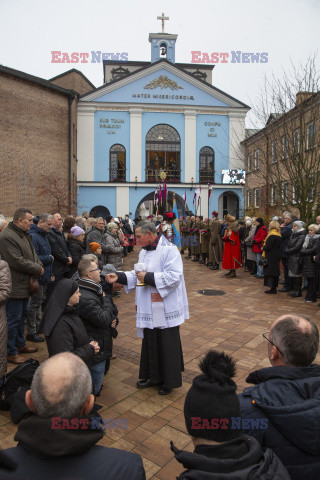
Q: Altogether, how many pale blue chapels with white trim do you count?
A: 1